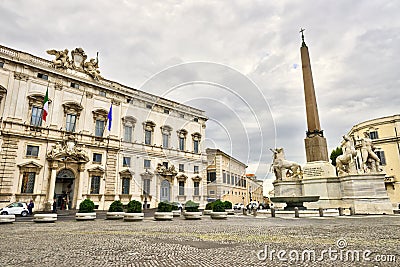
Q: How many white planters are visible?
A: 11